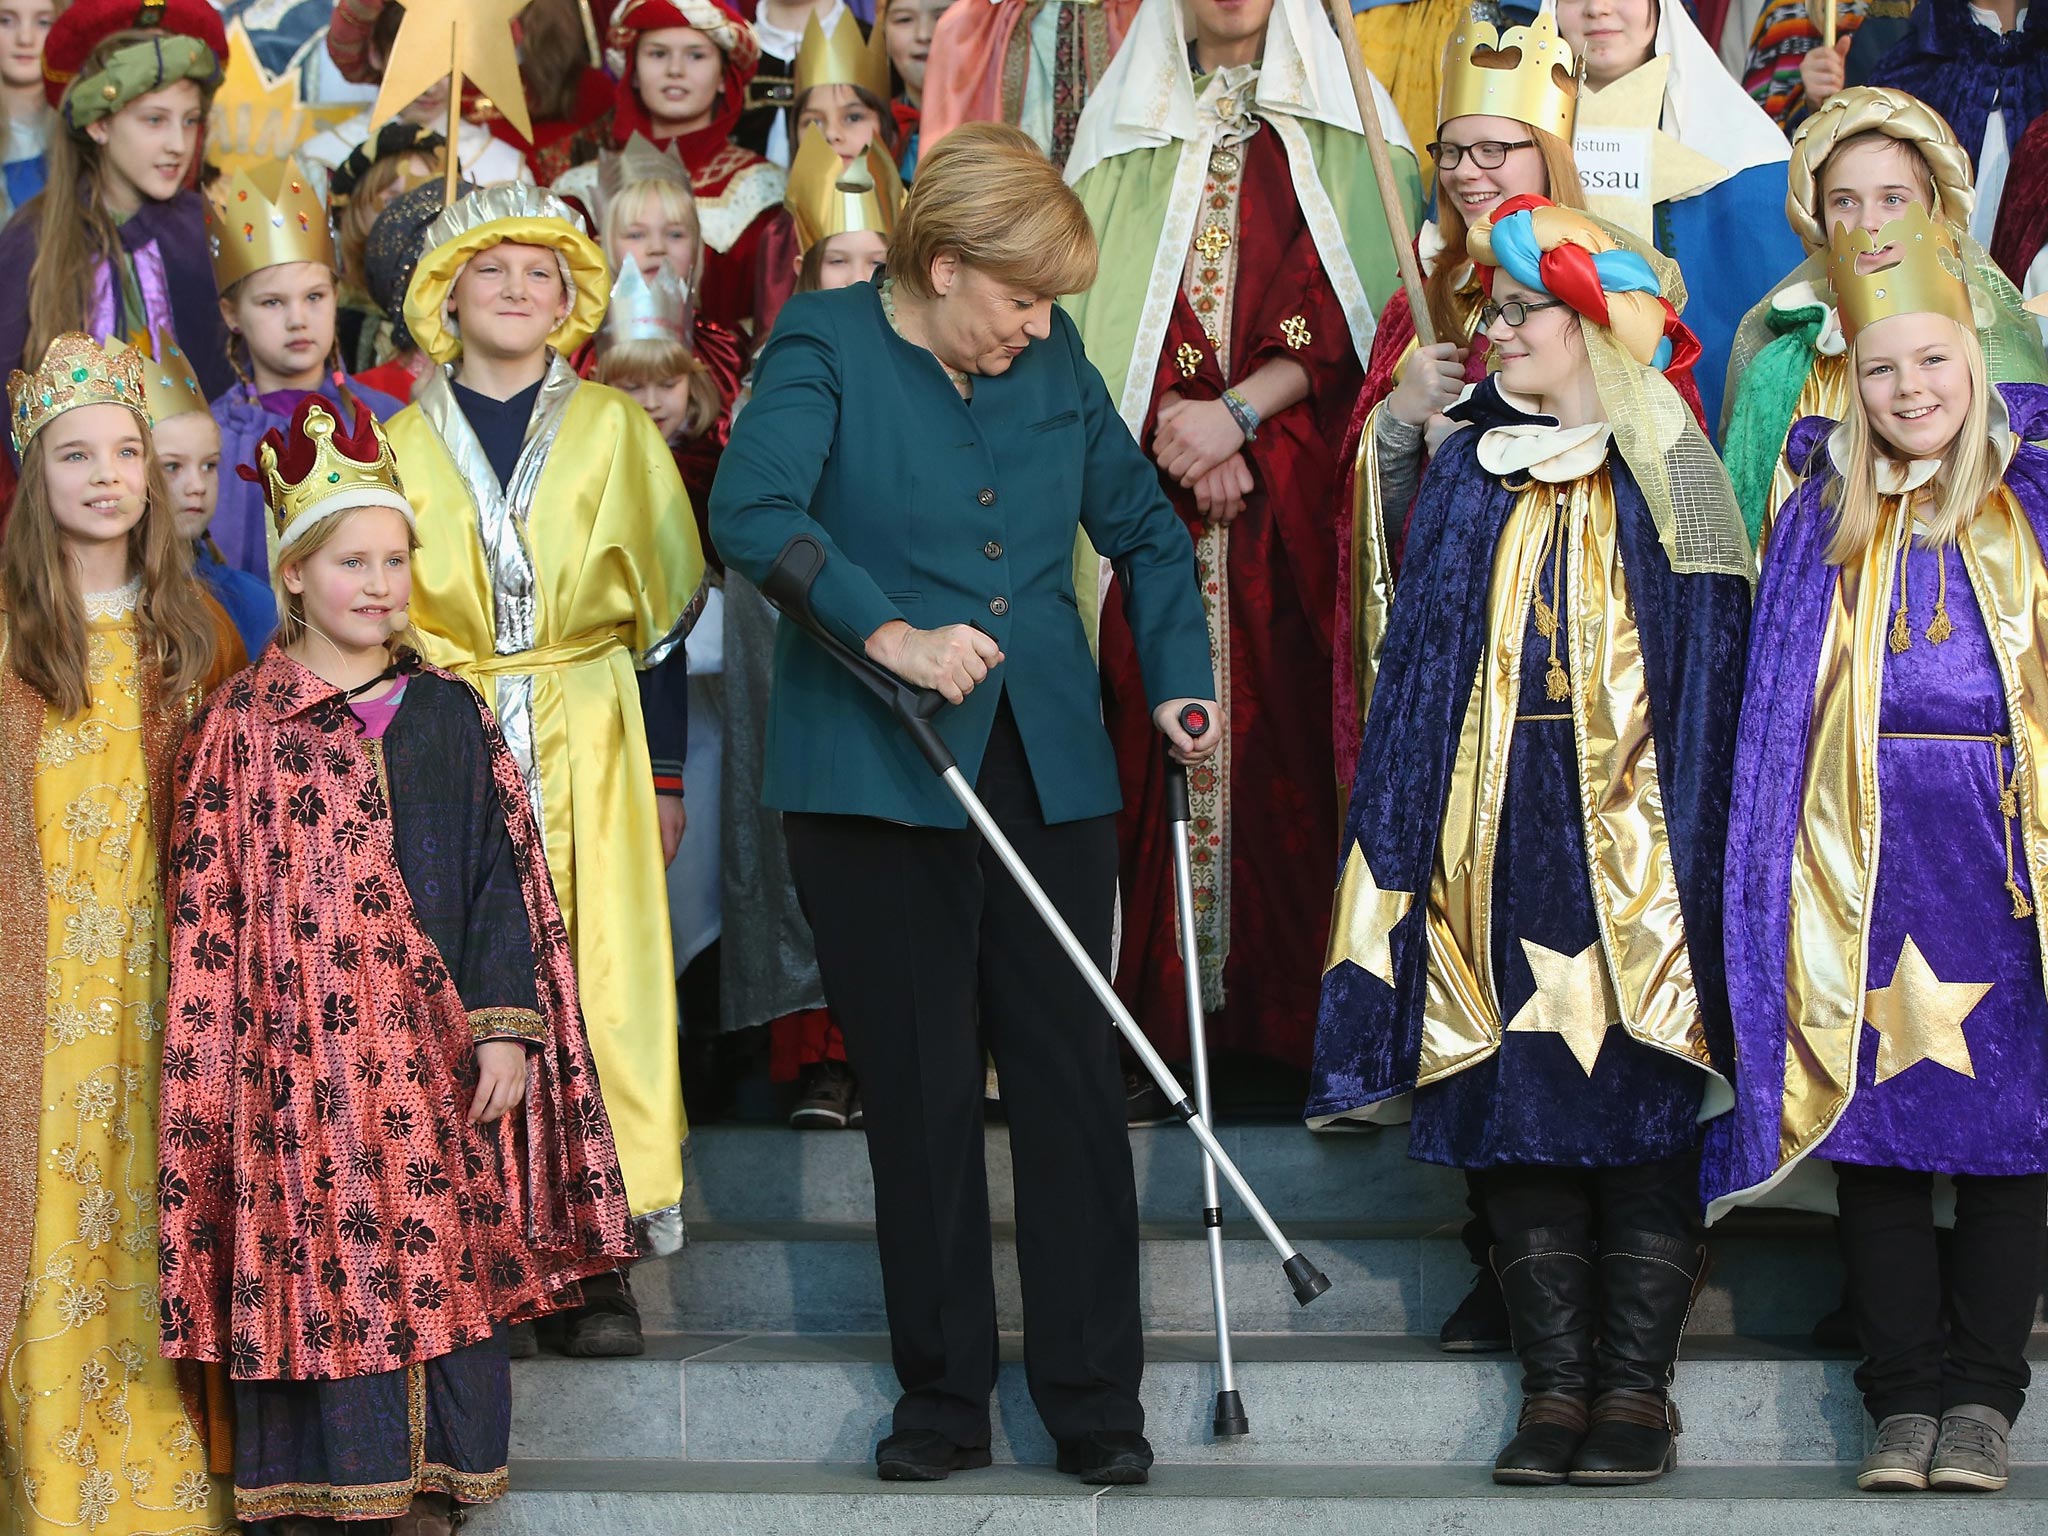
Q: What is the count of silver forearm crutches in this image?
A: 2